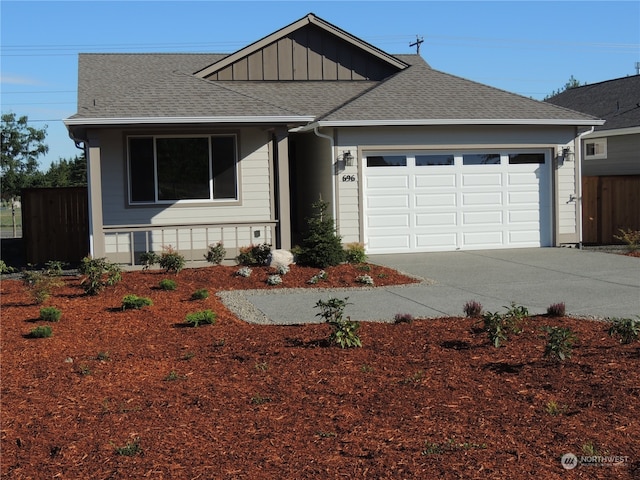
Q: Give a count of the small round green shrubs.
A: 6